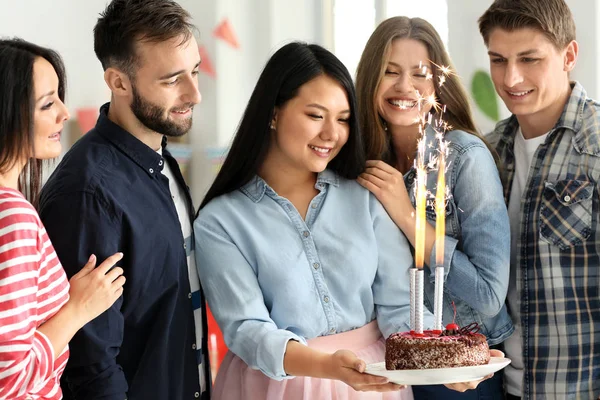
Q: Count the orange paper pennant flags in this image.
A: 3